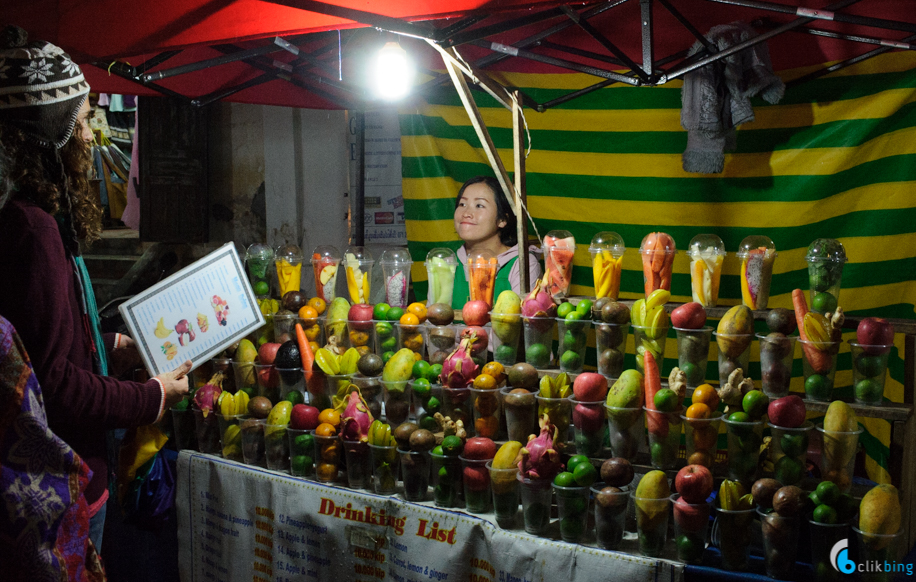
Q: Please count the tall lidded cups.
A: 13